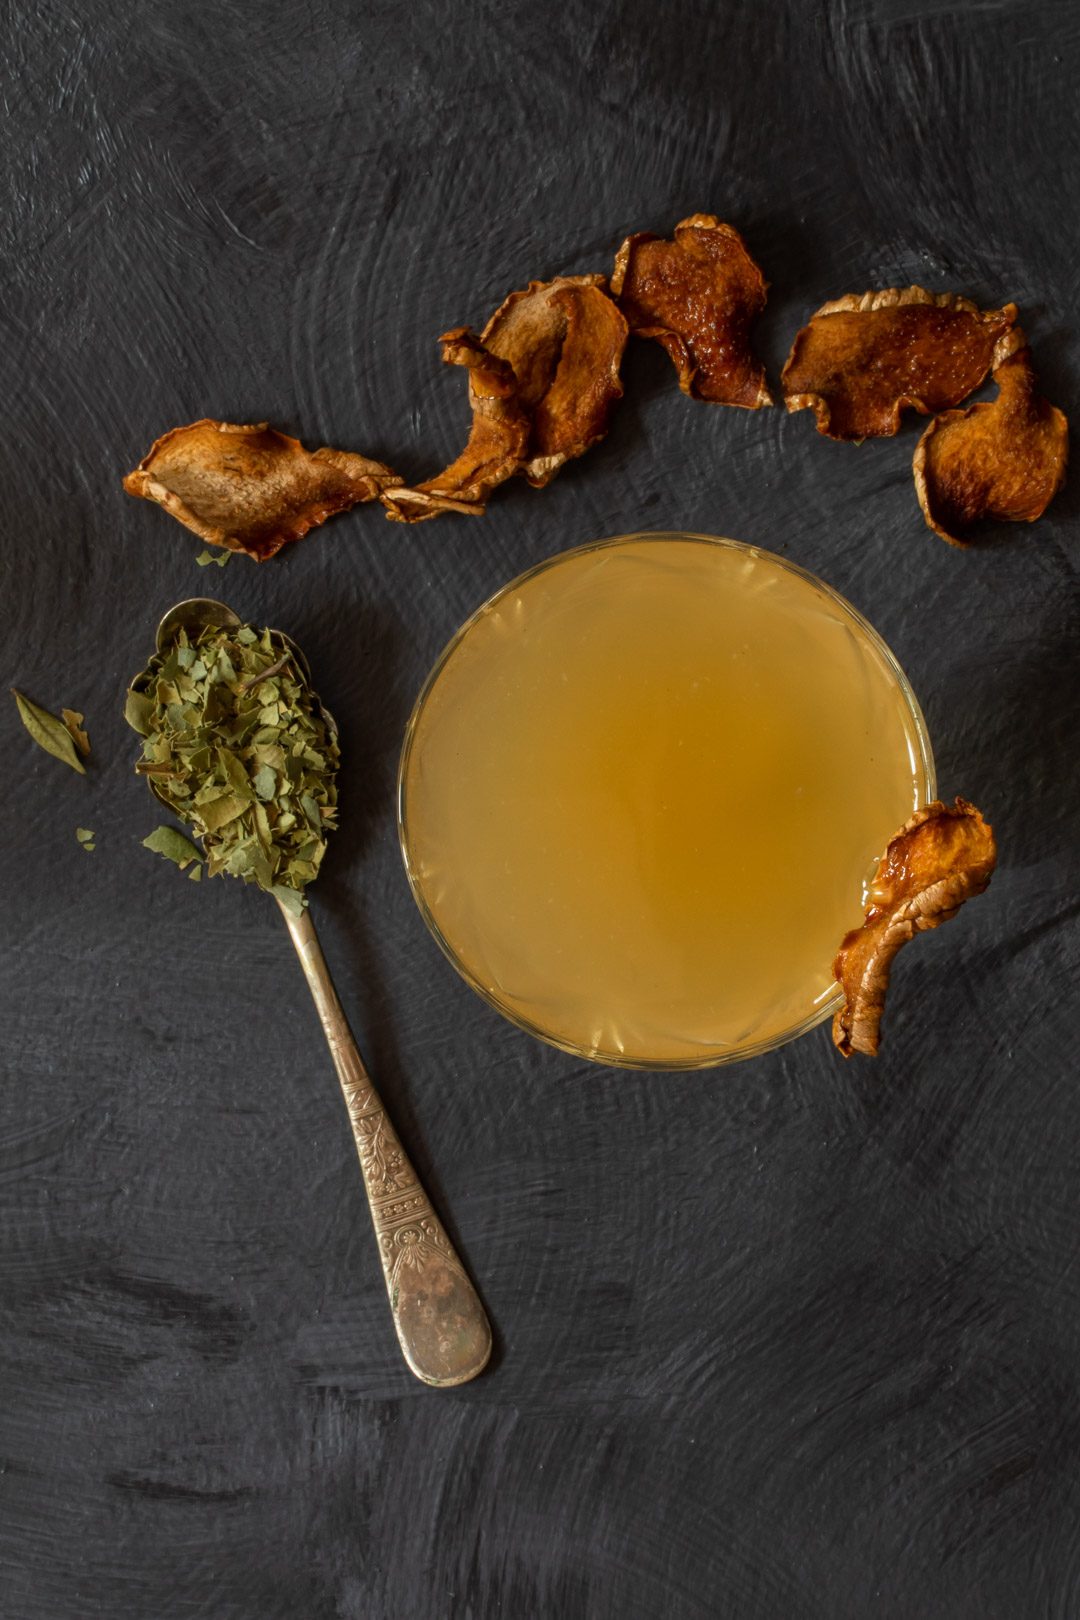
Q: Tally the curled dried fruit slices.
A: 7